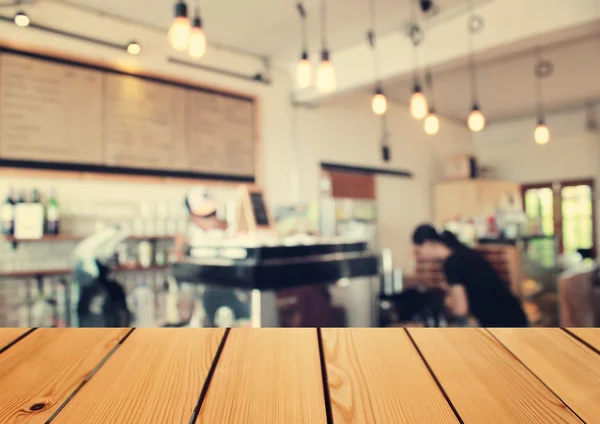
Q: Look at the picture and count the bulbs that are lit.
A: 11